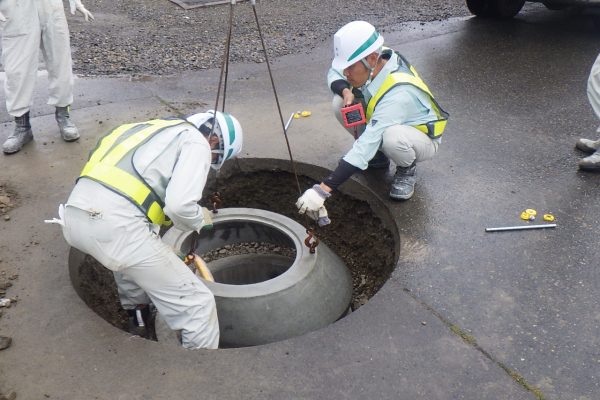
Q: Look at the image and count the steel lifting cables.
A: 3